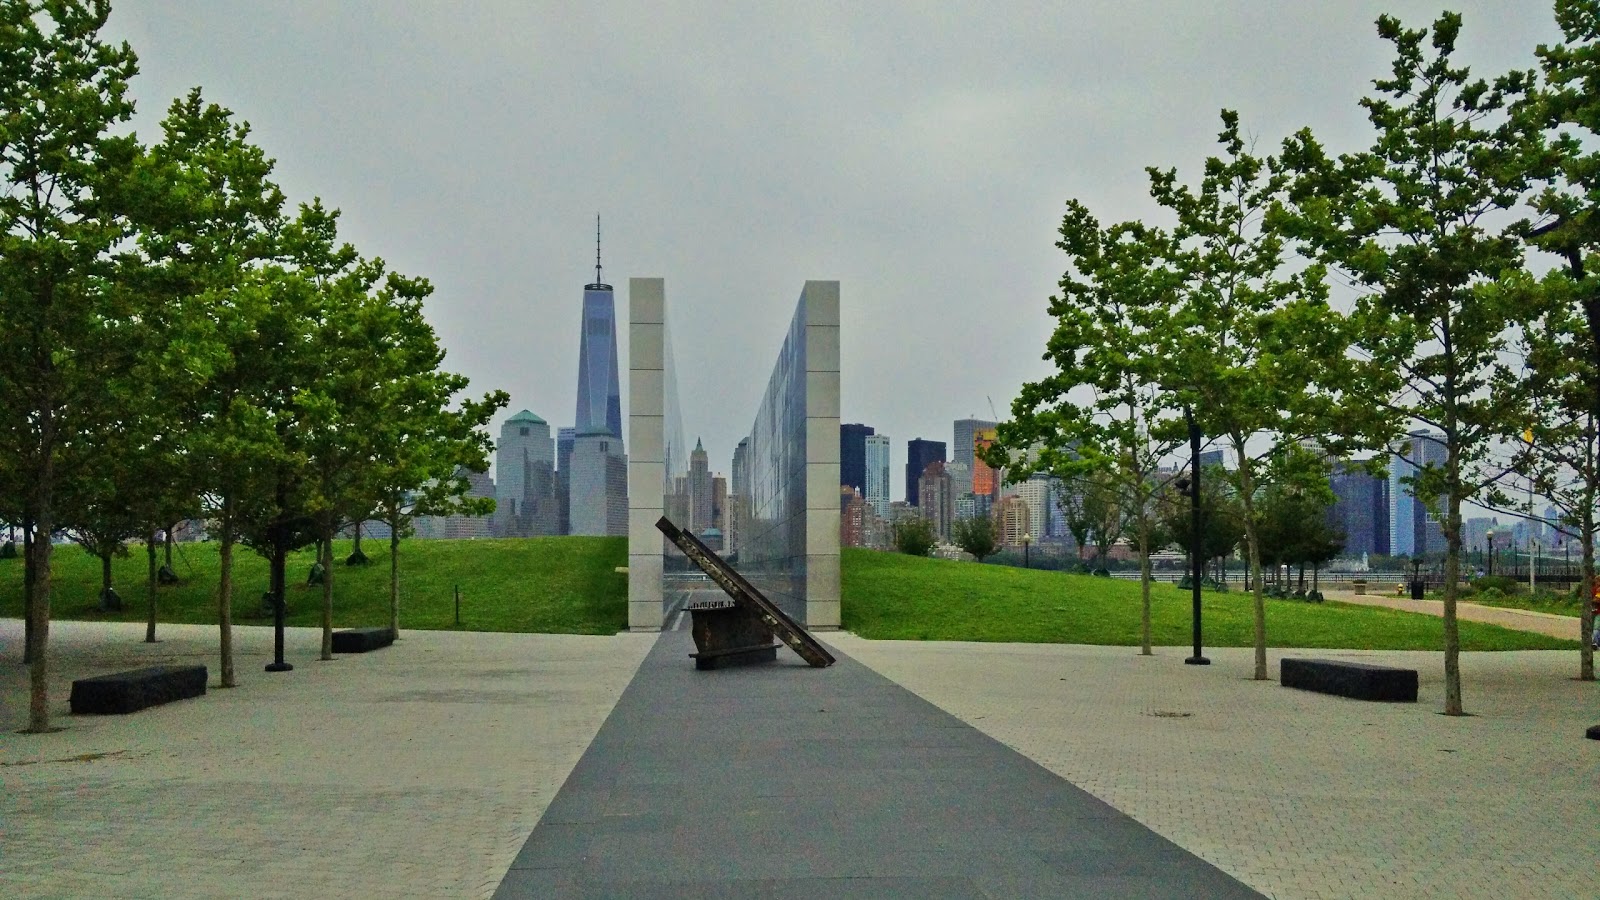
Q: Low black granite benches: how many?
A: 3